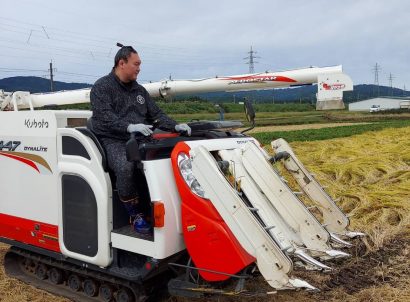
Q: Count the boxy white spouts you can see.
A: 1